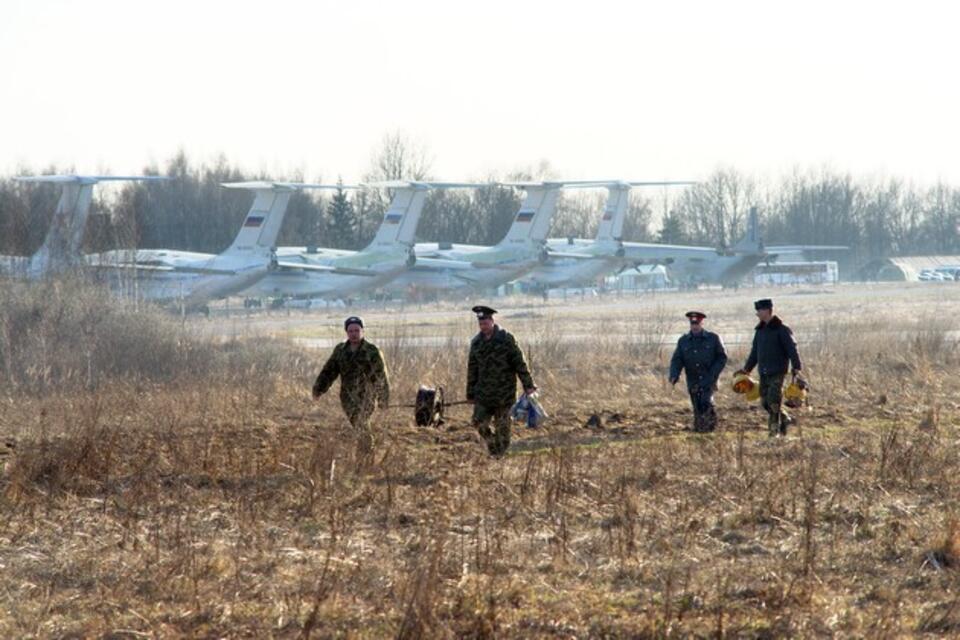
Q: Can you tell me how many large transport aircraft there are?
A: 6